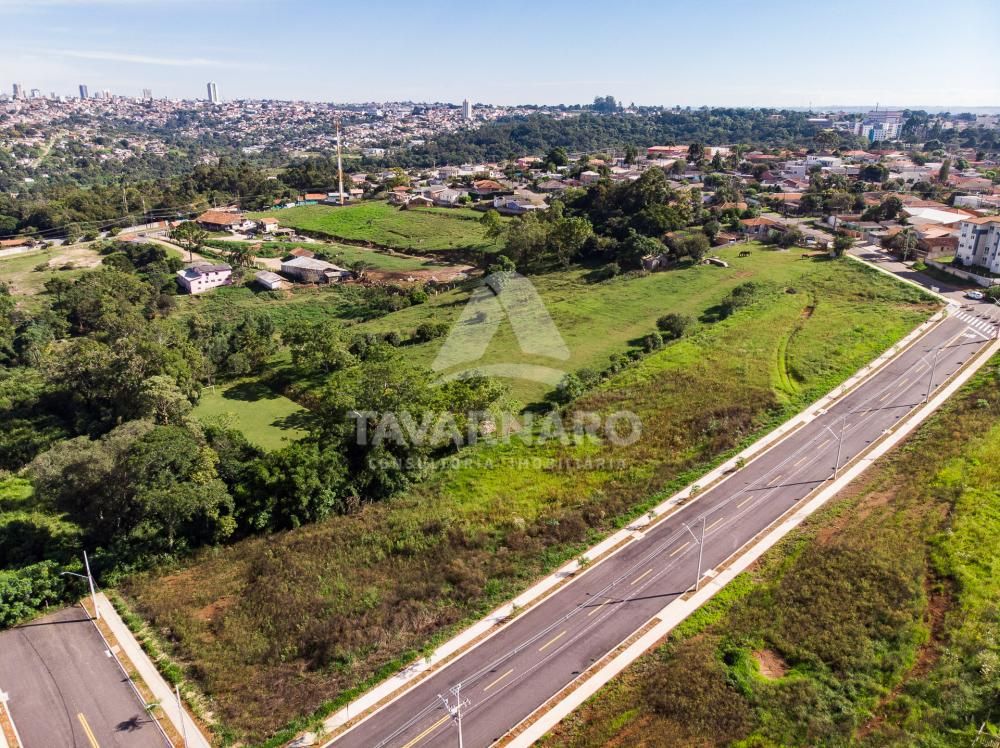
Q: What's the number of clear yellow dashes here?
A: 15